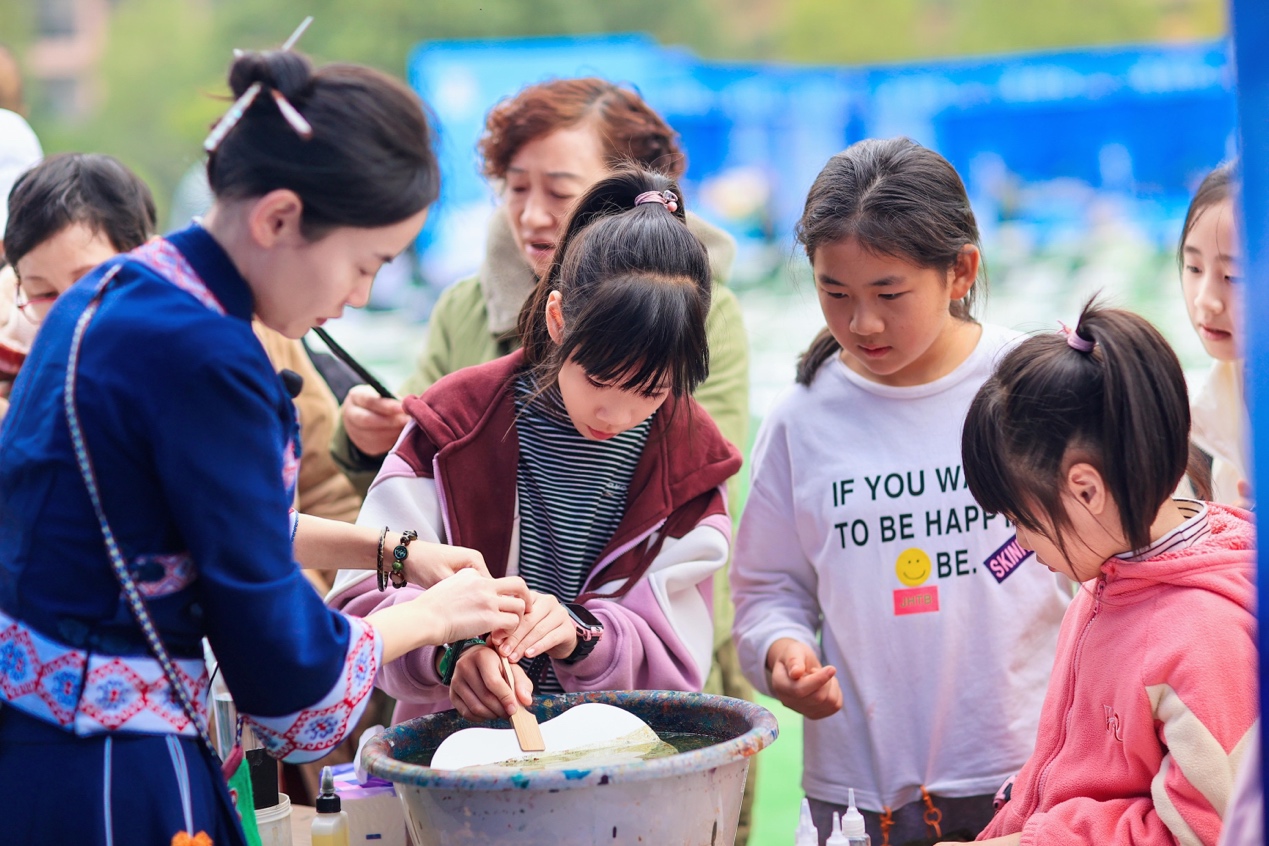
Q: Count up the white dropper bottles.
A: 3